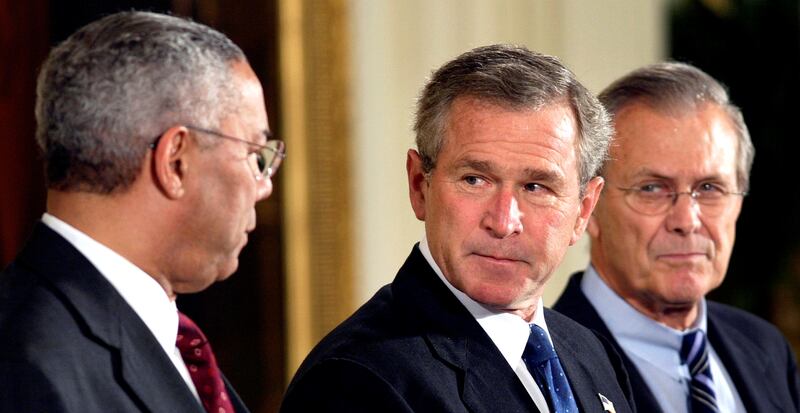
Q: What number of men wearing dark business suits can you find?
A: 3